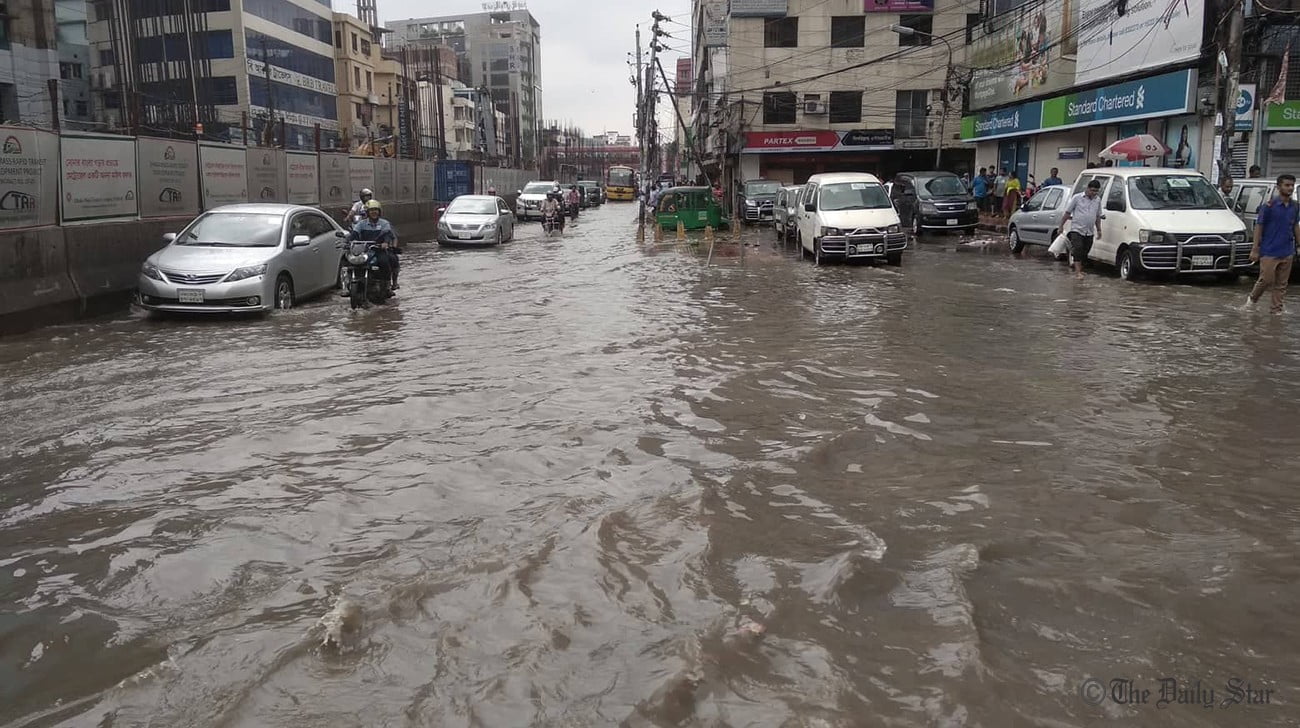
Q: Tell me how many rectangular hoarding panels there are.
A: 11